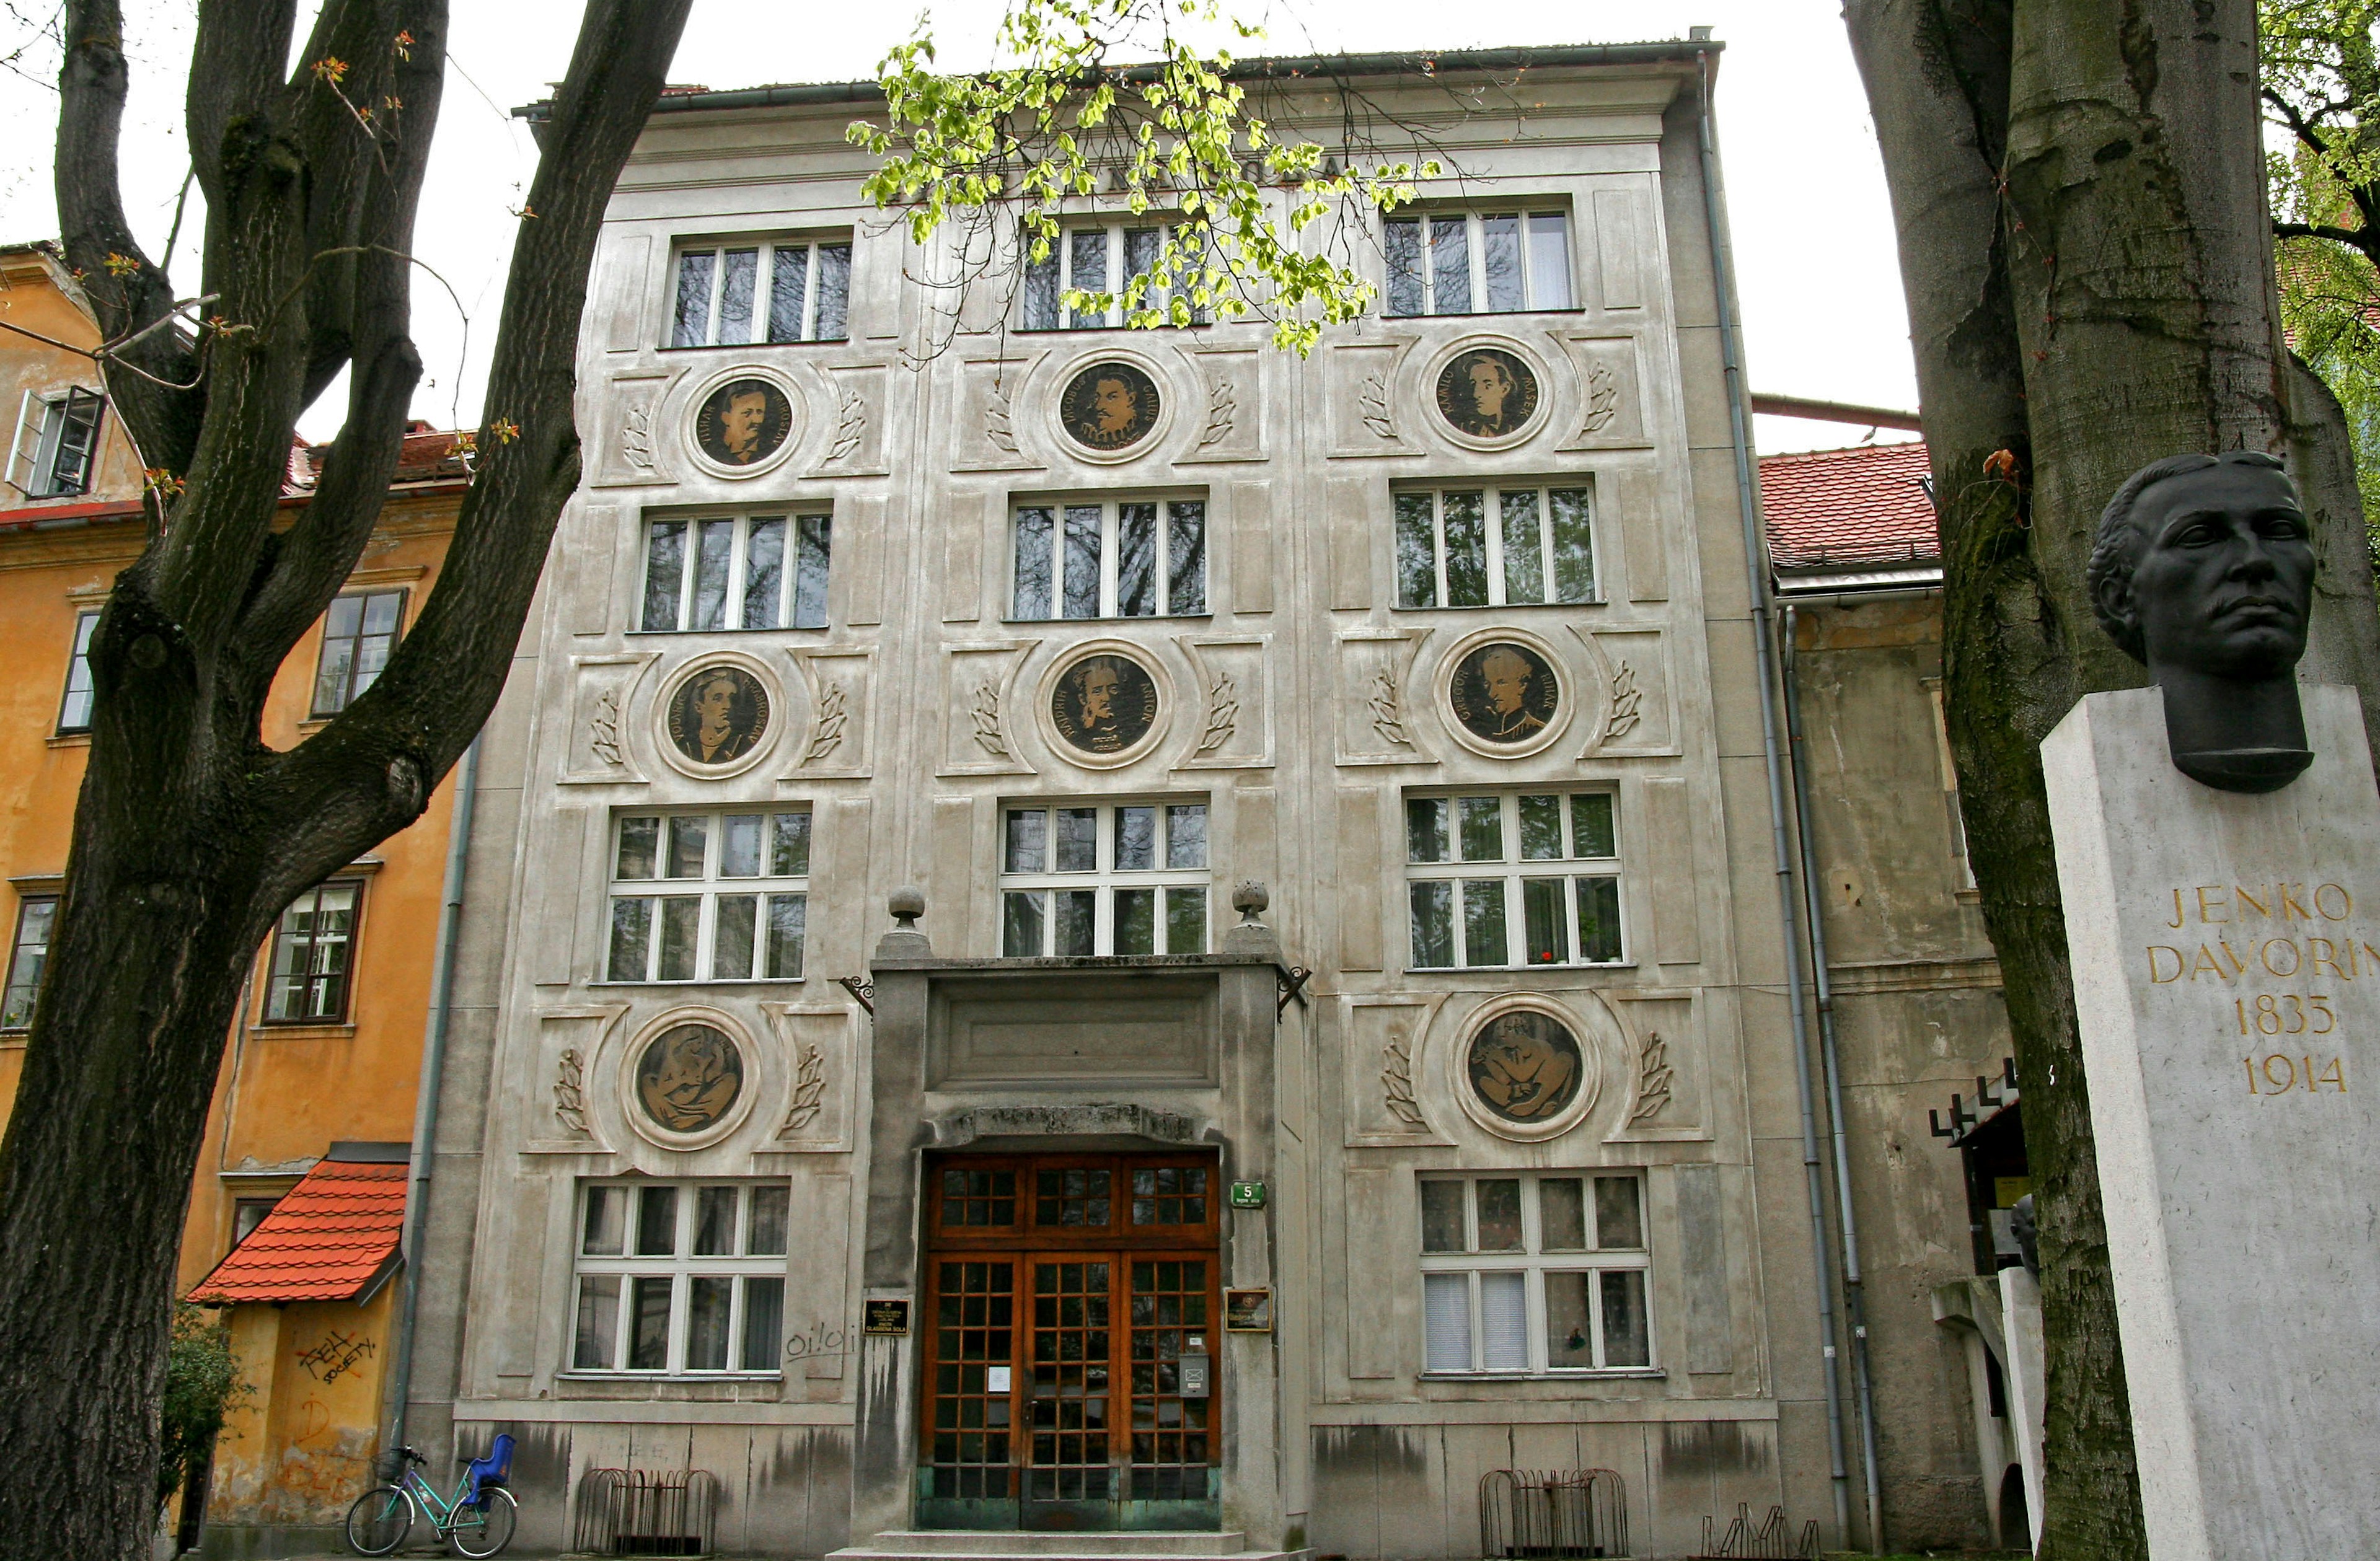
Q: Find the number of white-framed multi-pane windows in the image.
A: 11